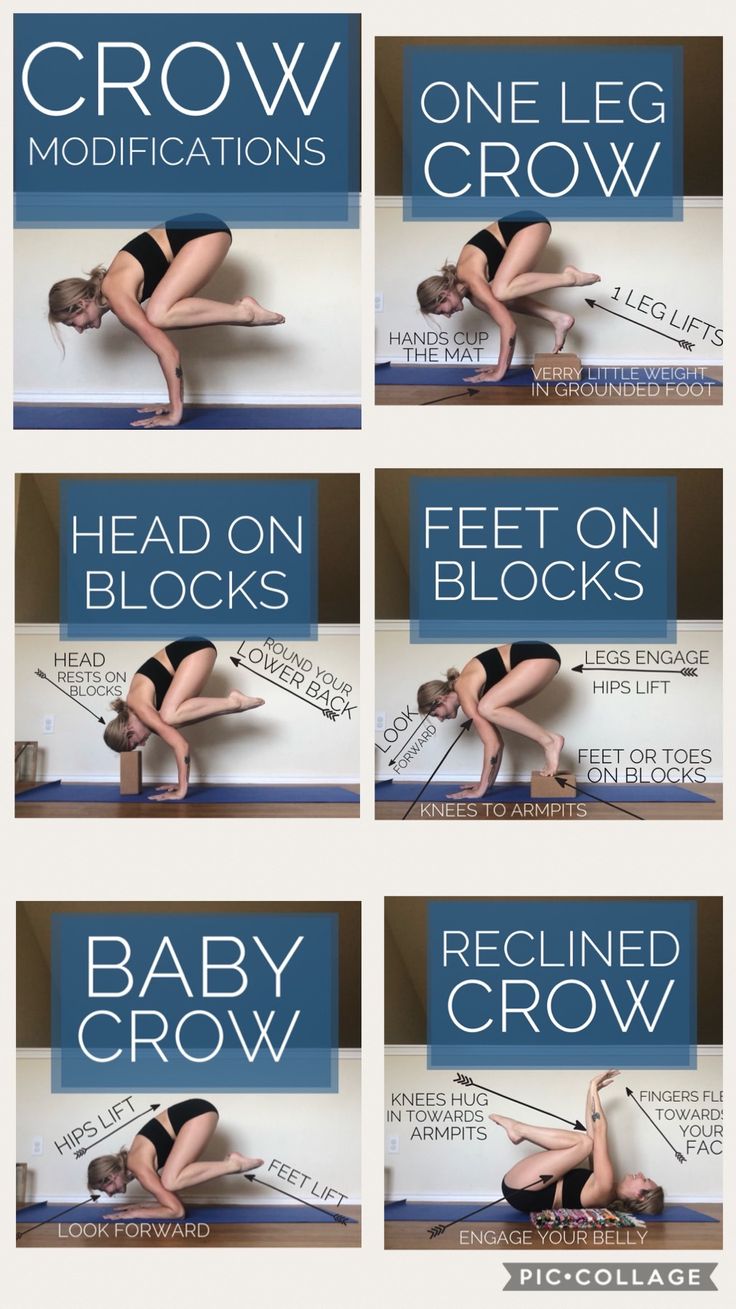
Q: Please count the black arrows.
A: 14